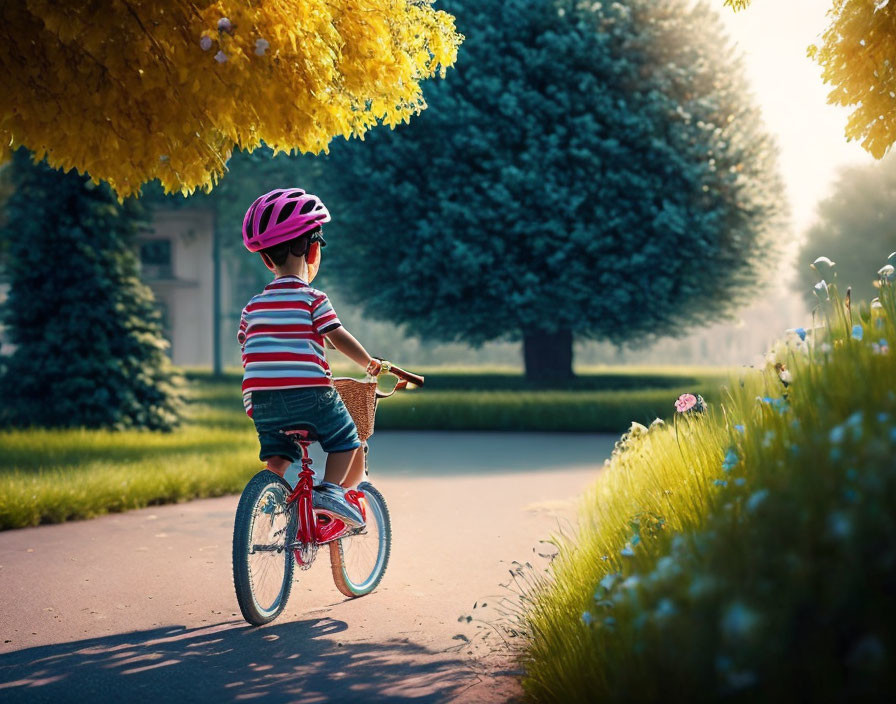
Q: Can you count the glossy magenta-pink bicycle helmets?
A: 1